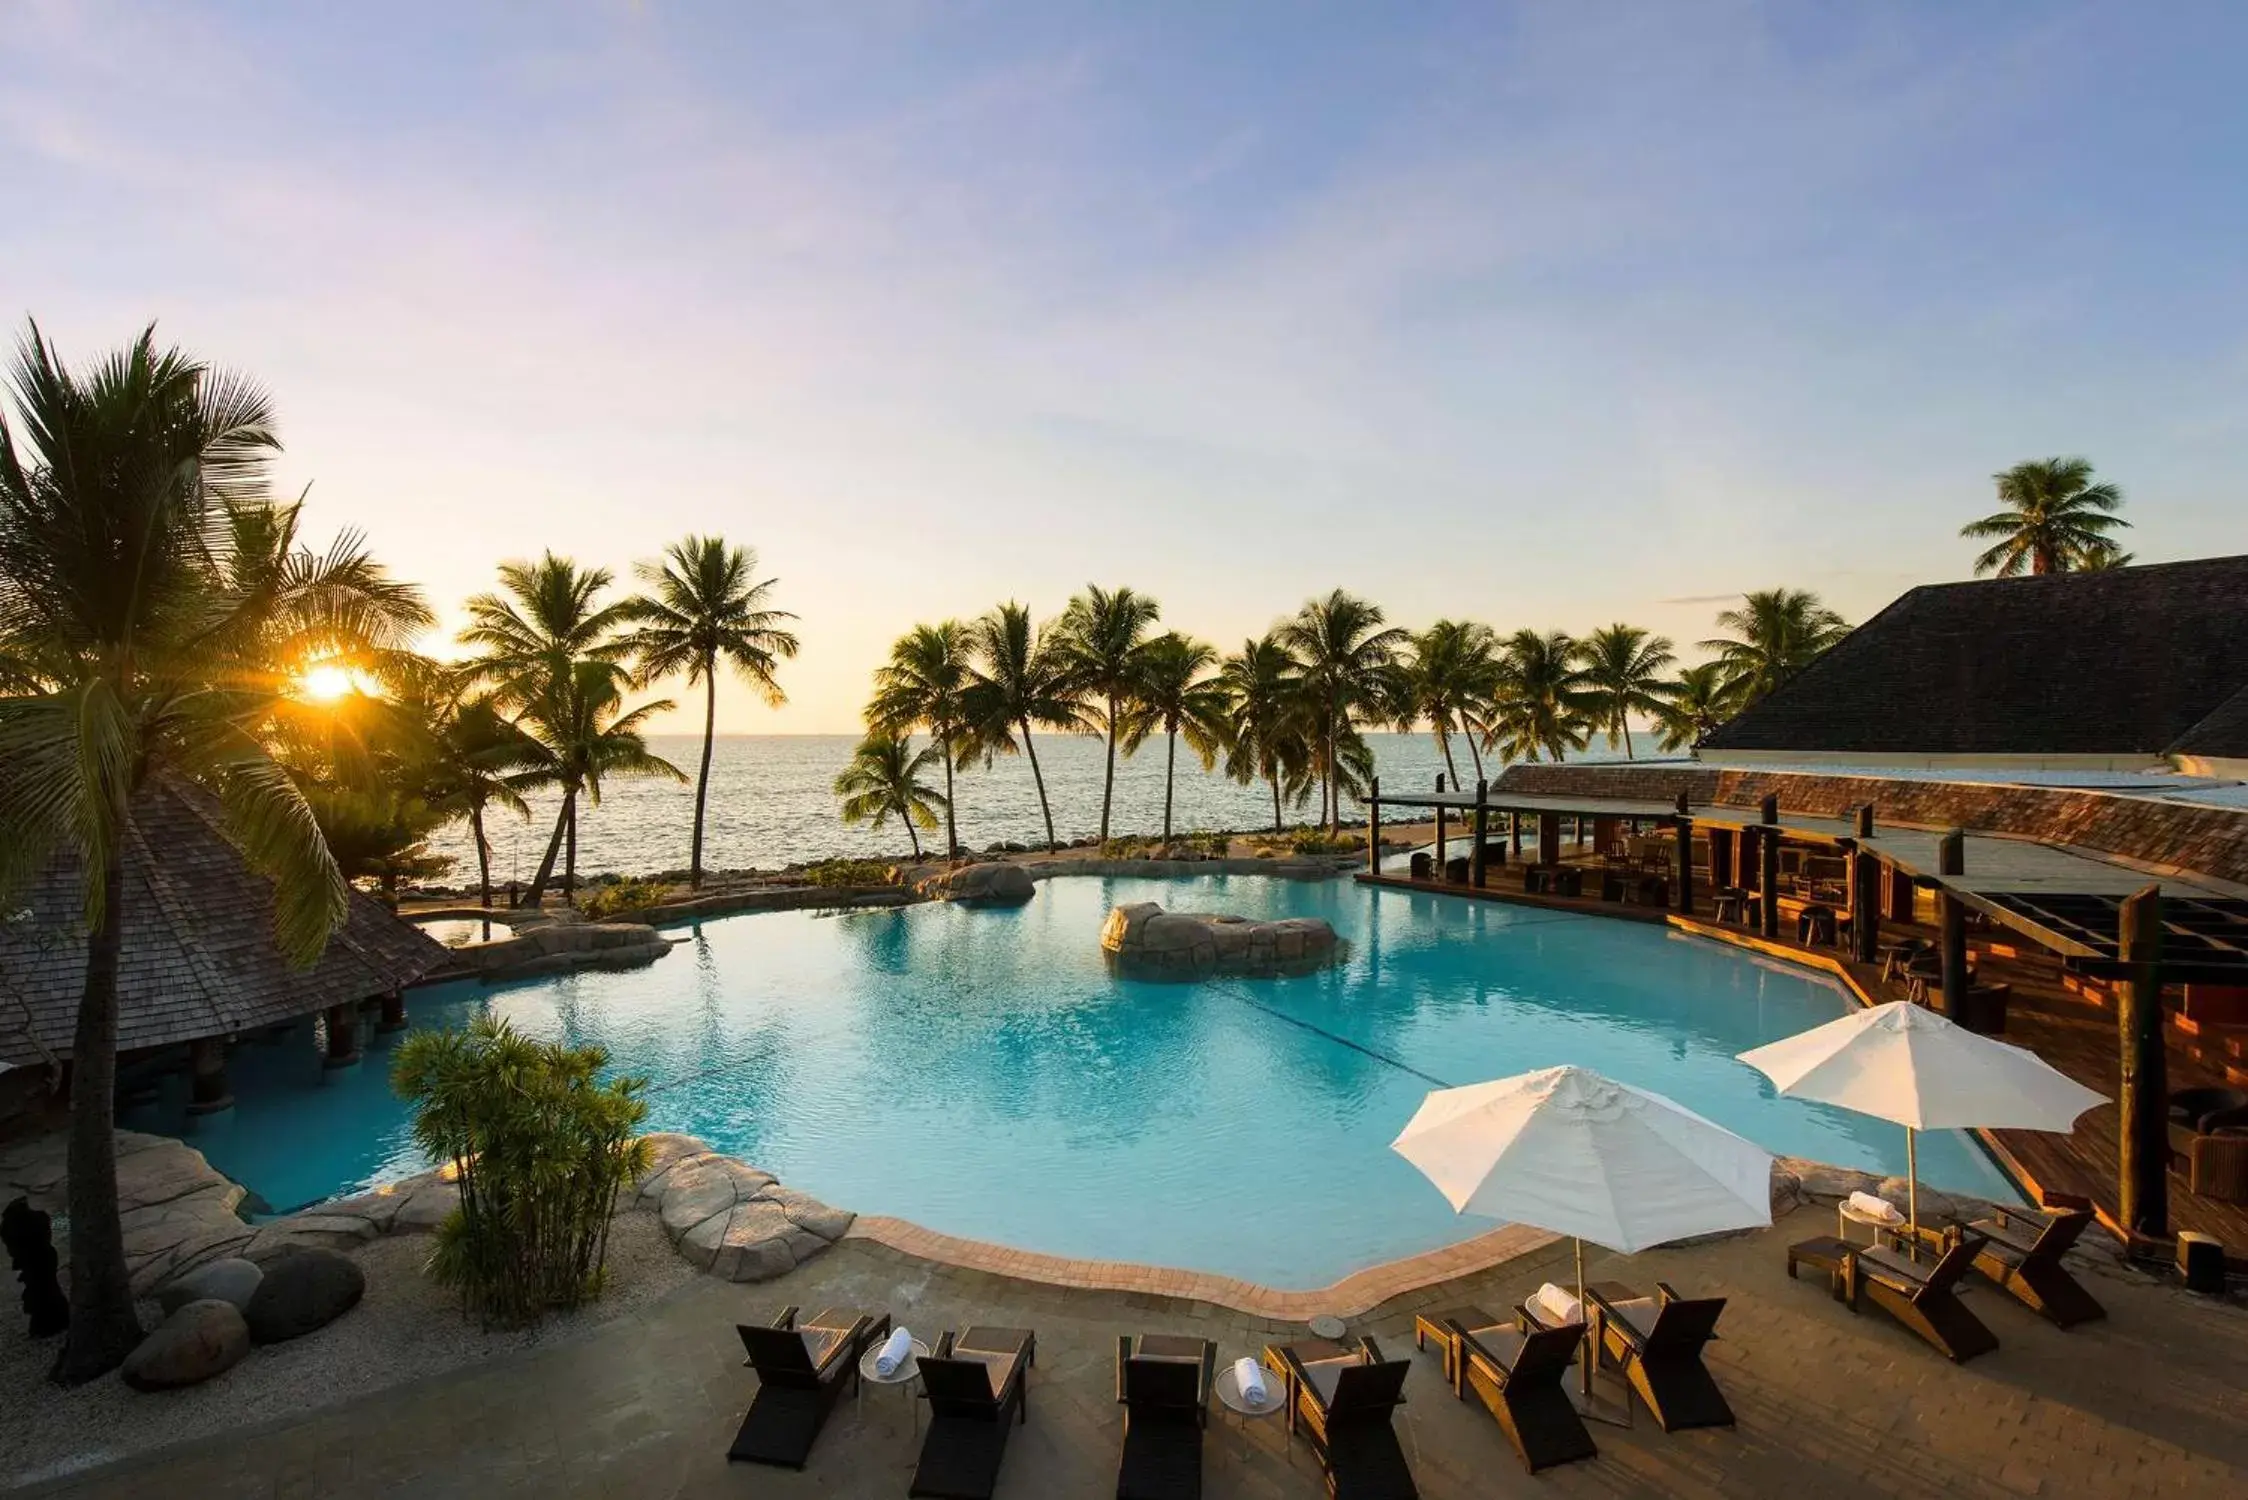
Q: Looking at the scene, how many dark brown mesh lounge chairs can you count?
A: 8